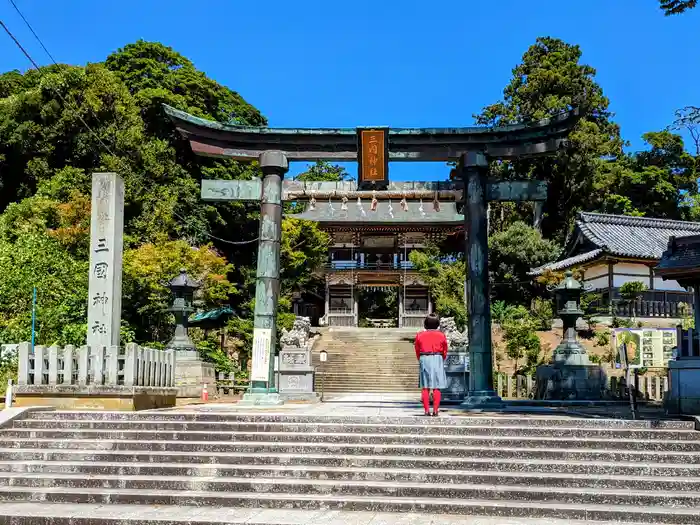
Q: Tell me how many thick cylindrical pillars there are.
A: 2